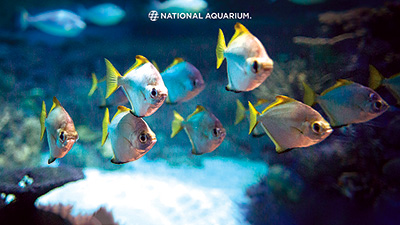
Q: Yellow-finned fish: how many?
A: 11